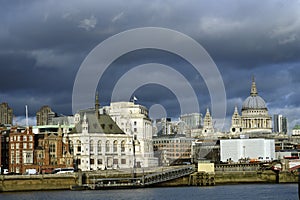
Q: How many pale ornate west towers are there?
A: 2